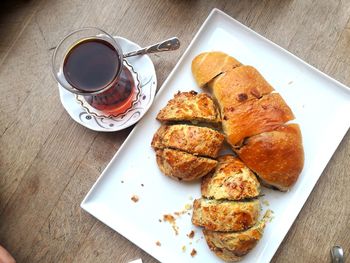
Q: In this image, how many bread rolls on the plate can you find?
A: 3